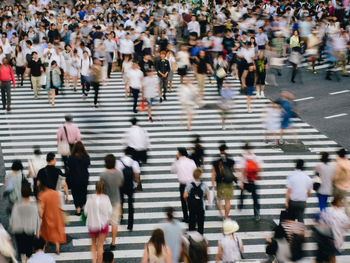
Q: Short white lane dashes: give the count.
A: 3